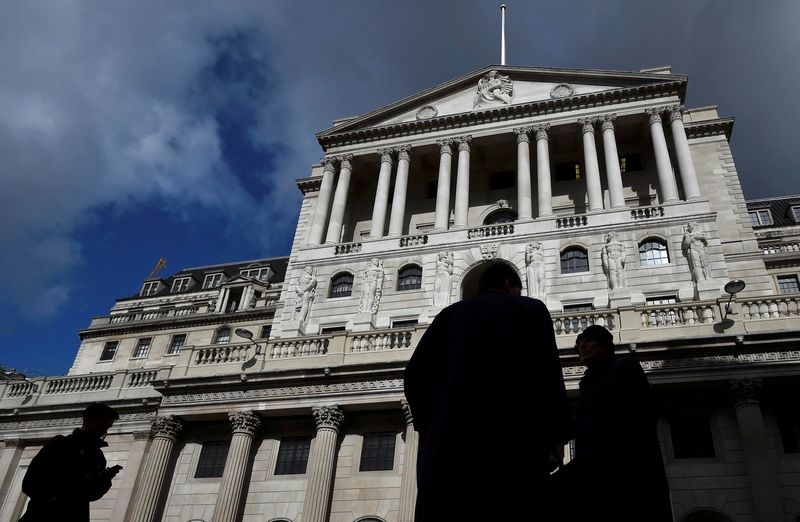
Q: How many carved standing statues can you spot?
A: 6